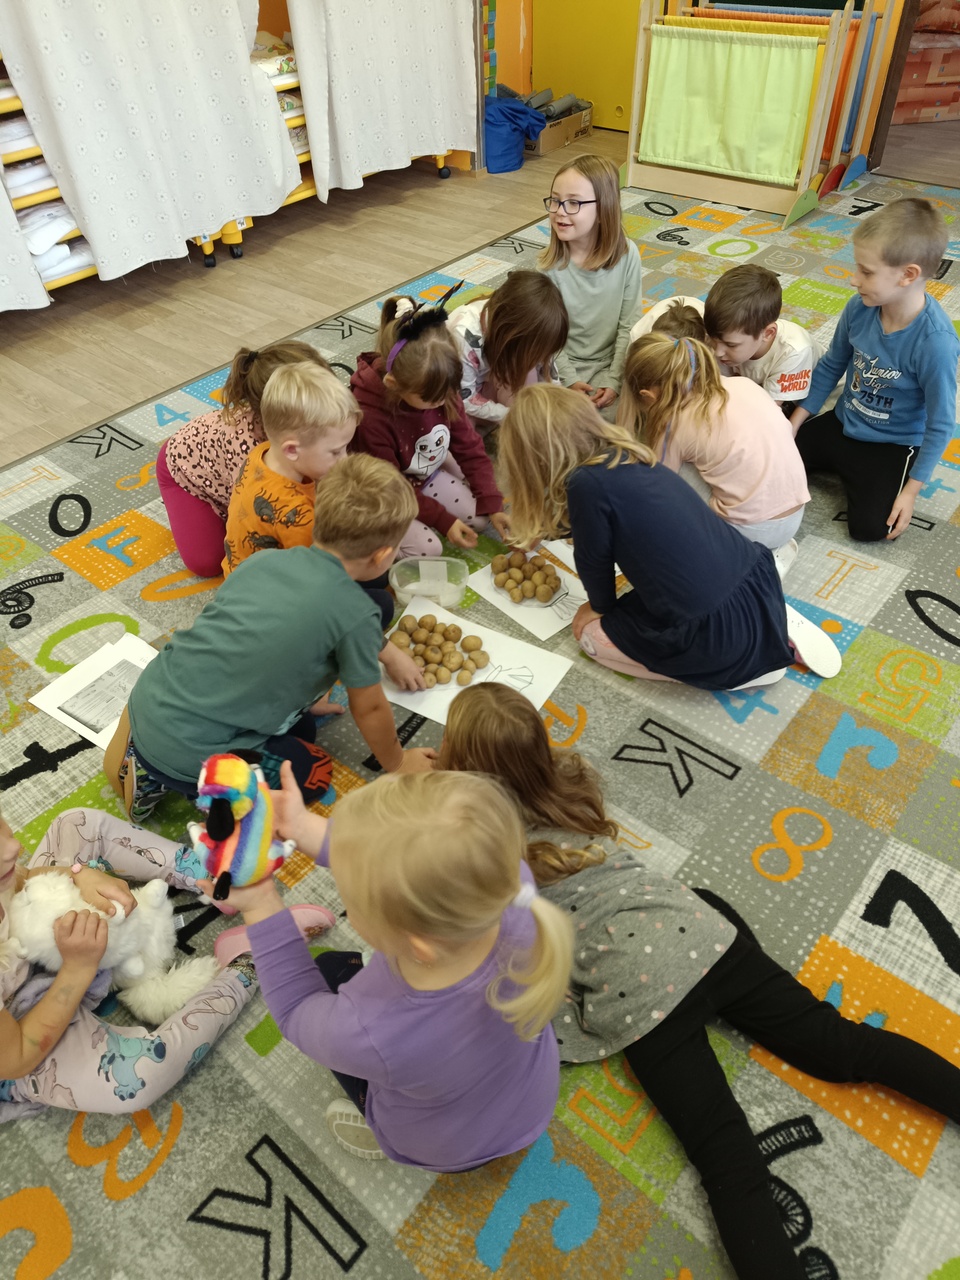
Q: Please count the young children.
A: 14